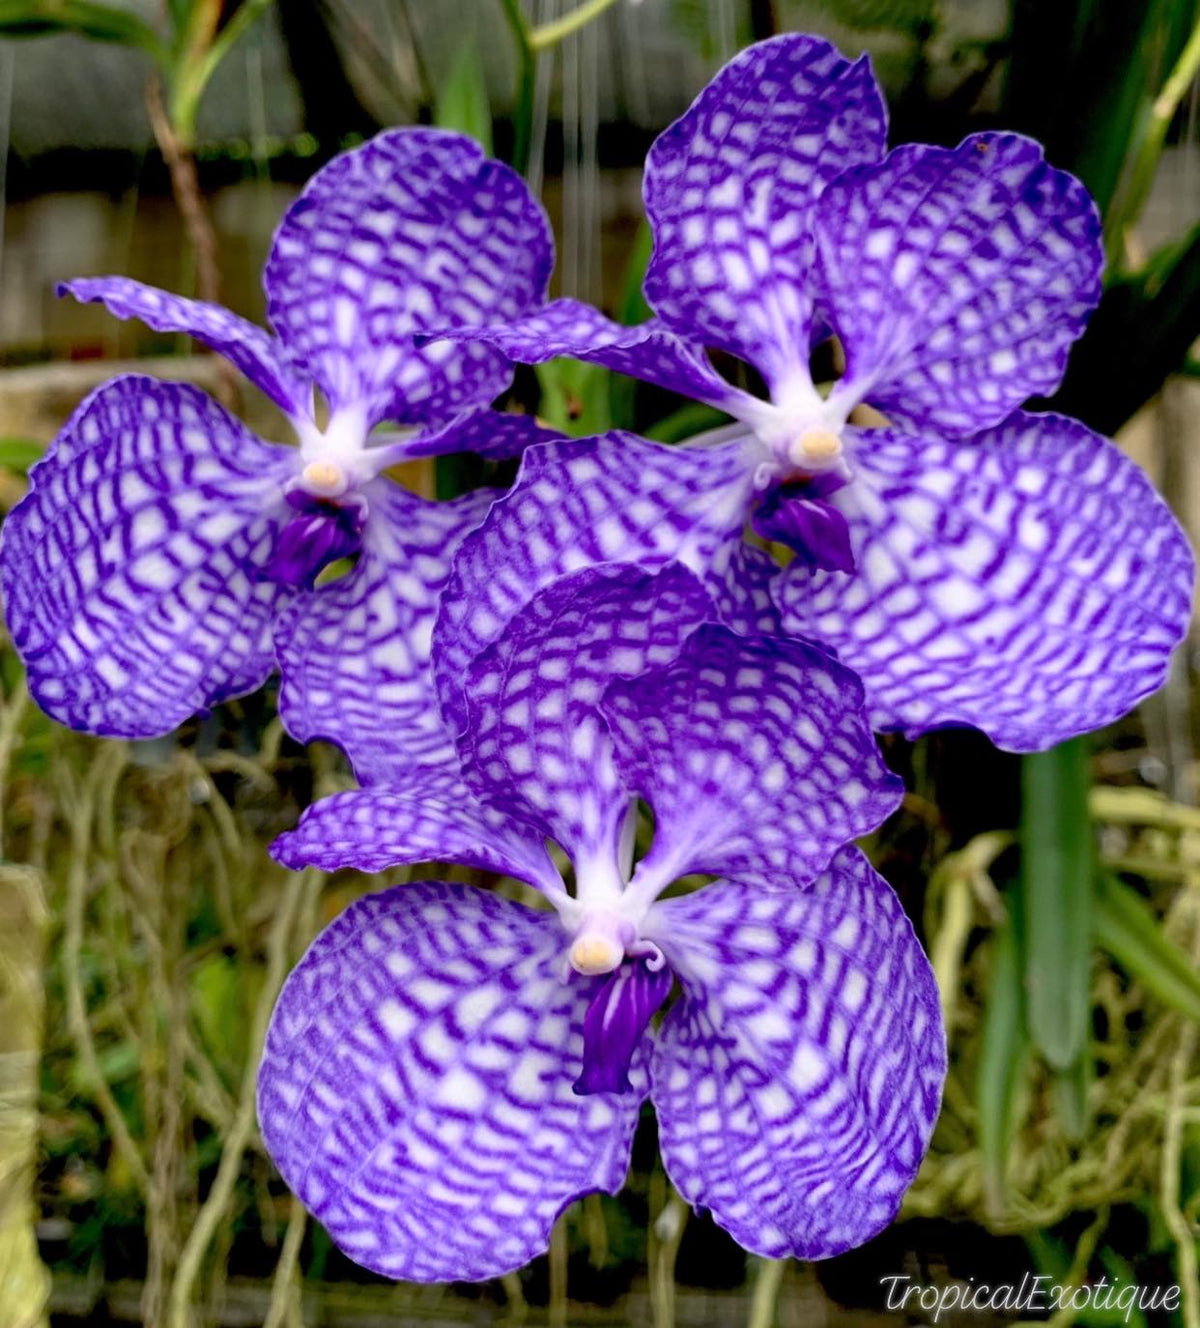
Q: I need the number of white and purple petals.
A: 15